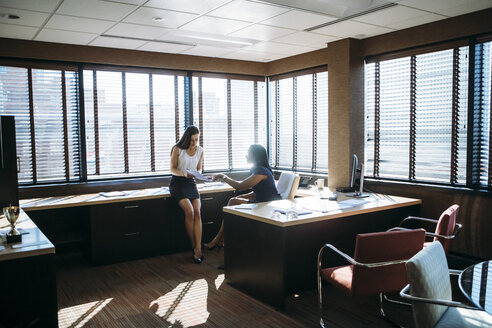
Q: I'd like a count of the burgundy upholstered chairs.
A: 2